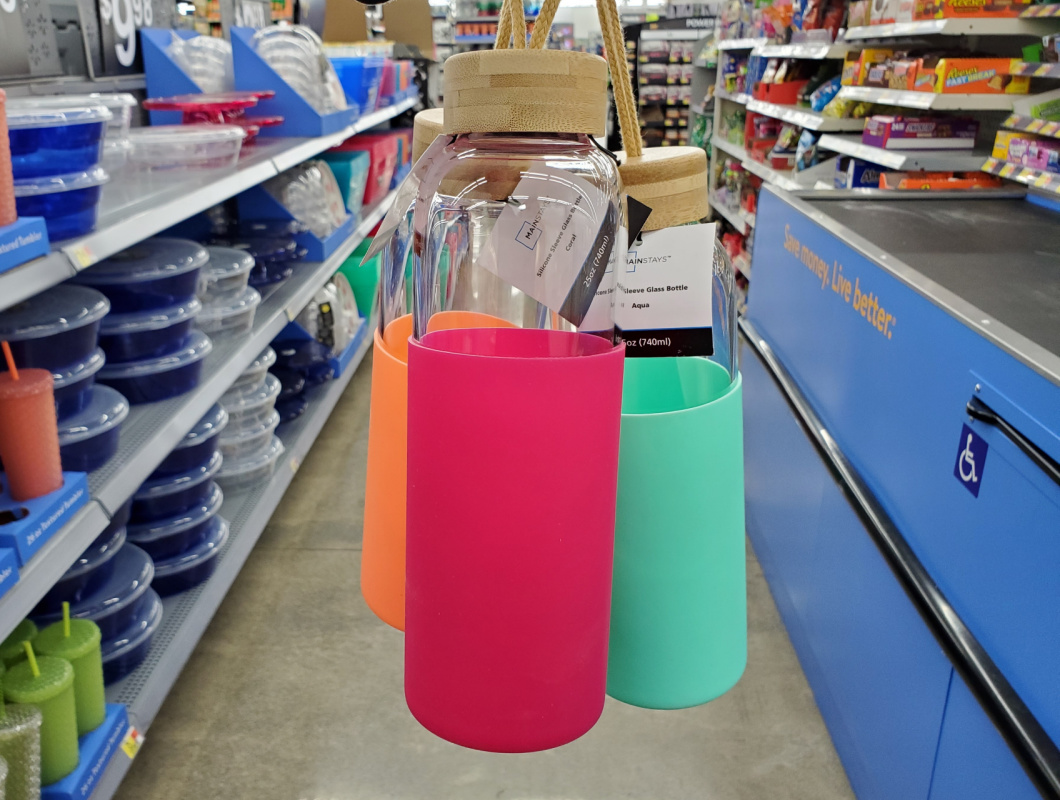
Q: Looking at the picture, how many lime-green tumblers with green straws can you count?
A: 2